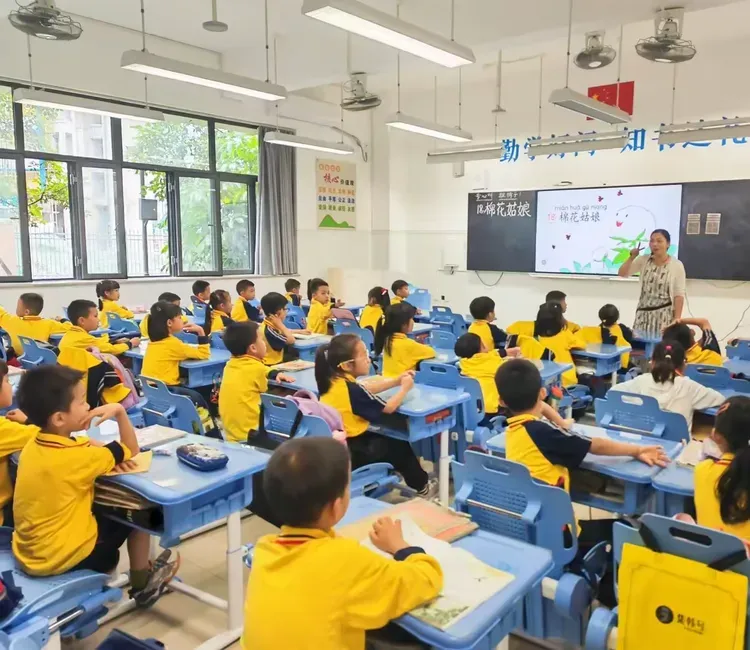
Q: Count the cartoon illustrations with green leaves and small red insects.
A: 1